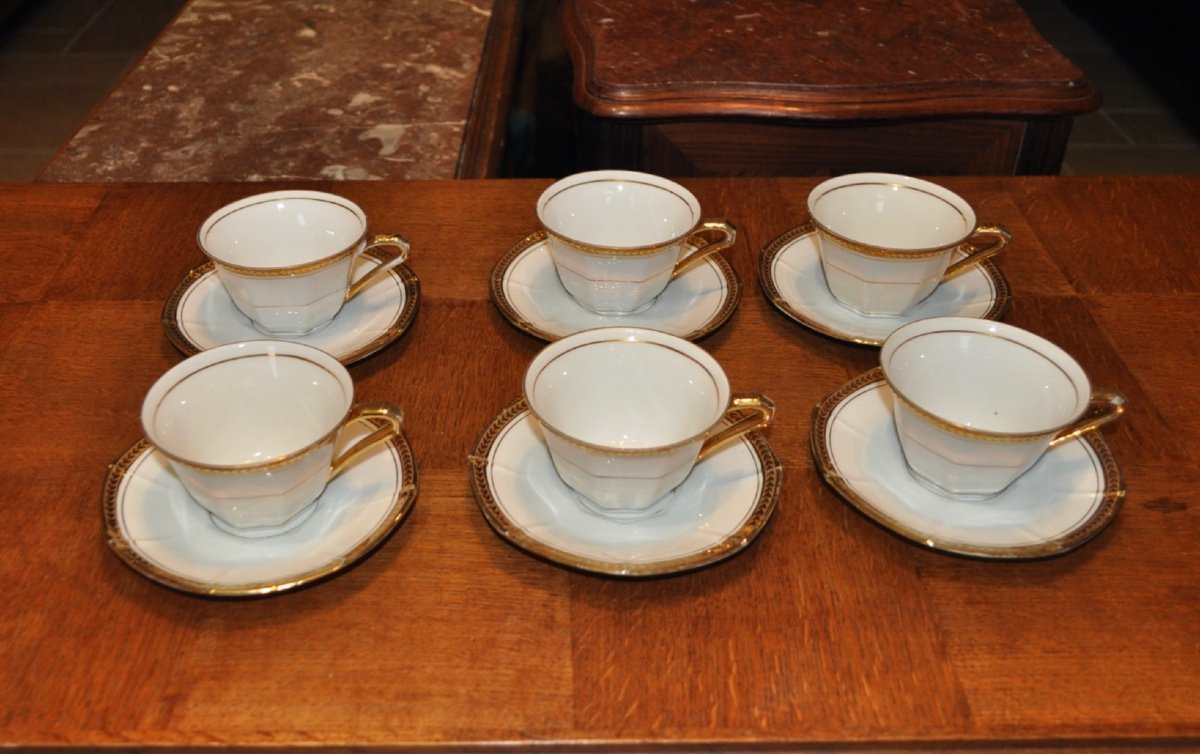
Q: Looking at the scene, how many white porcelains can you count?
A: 12